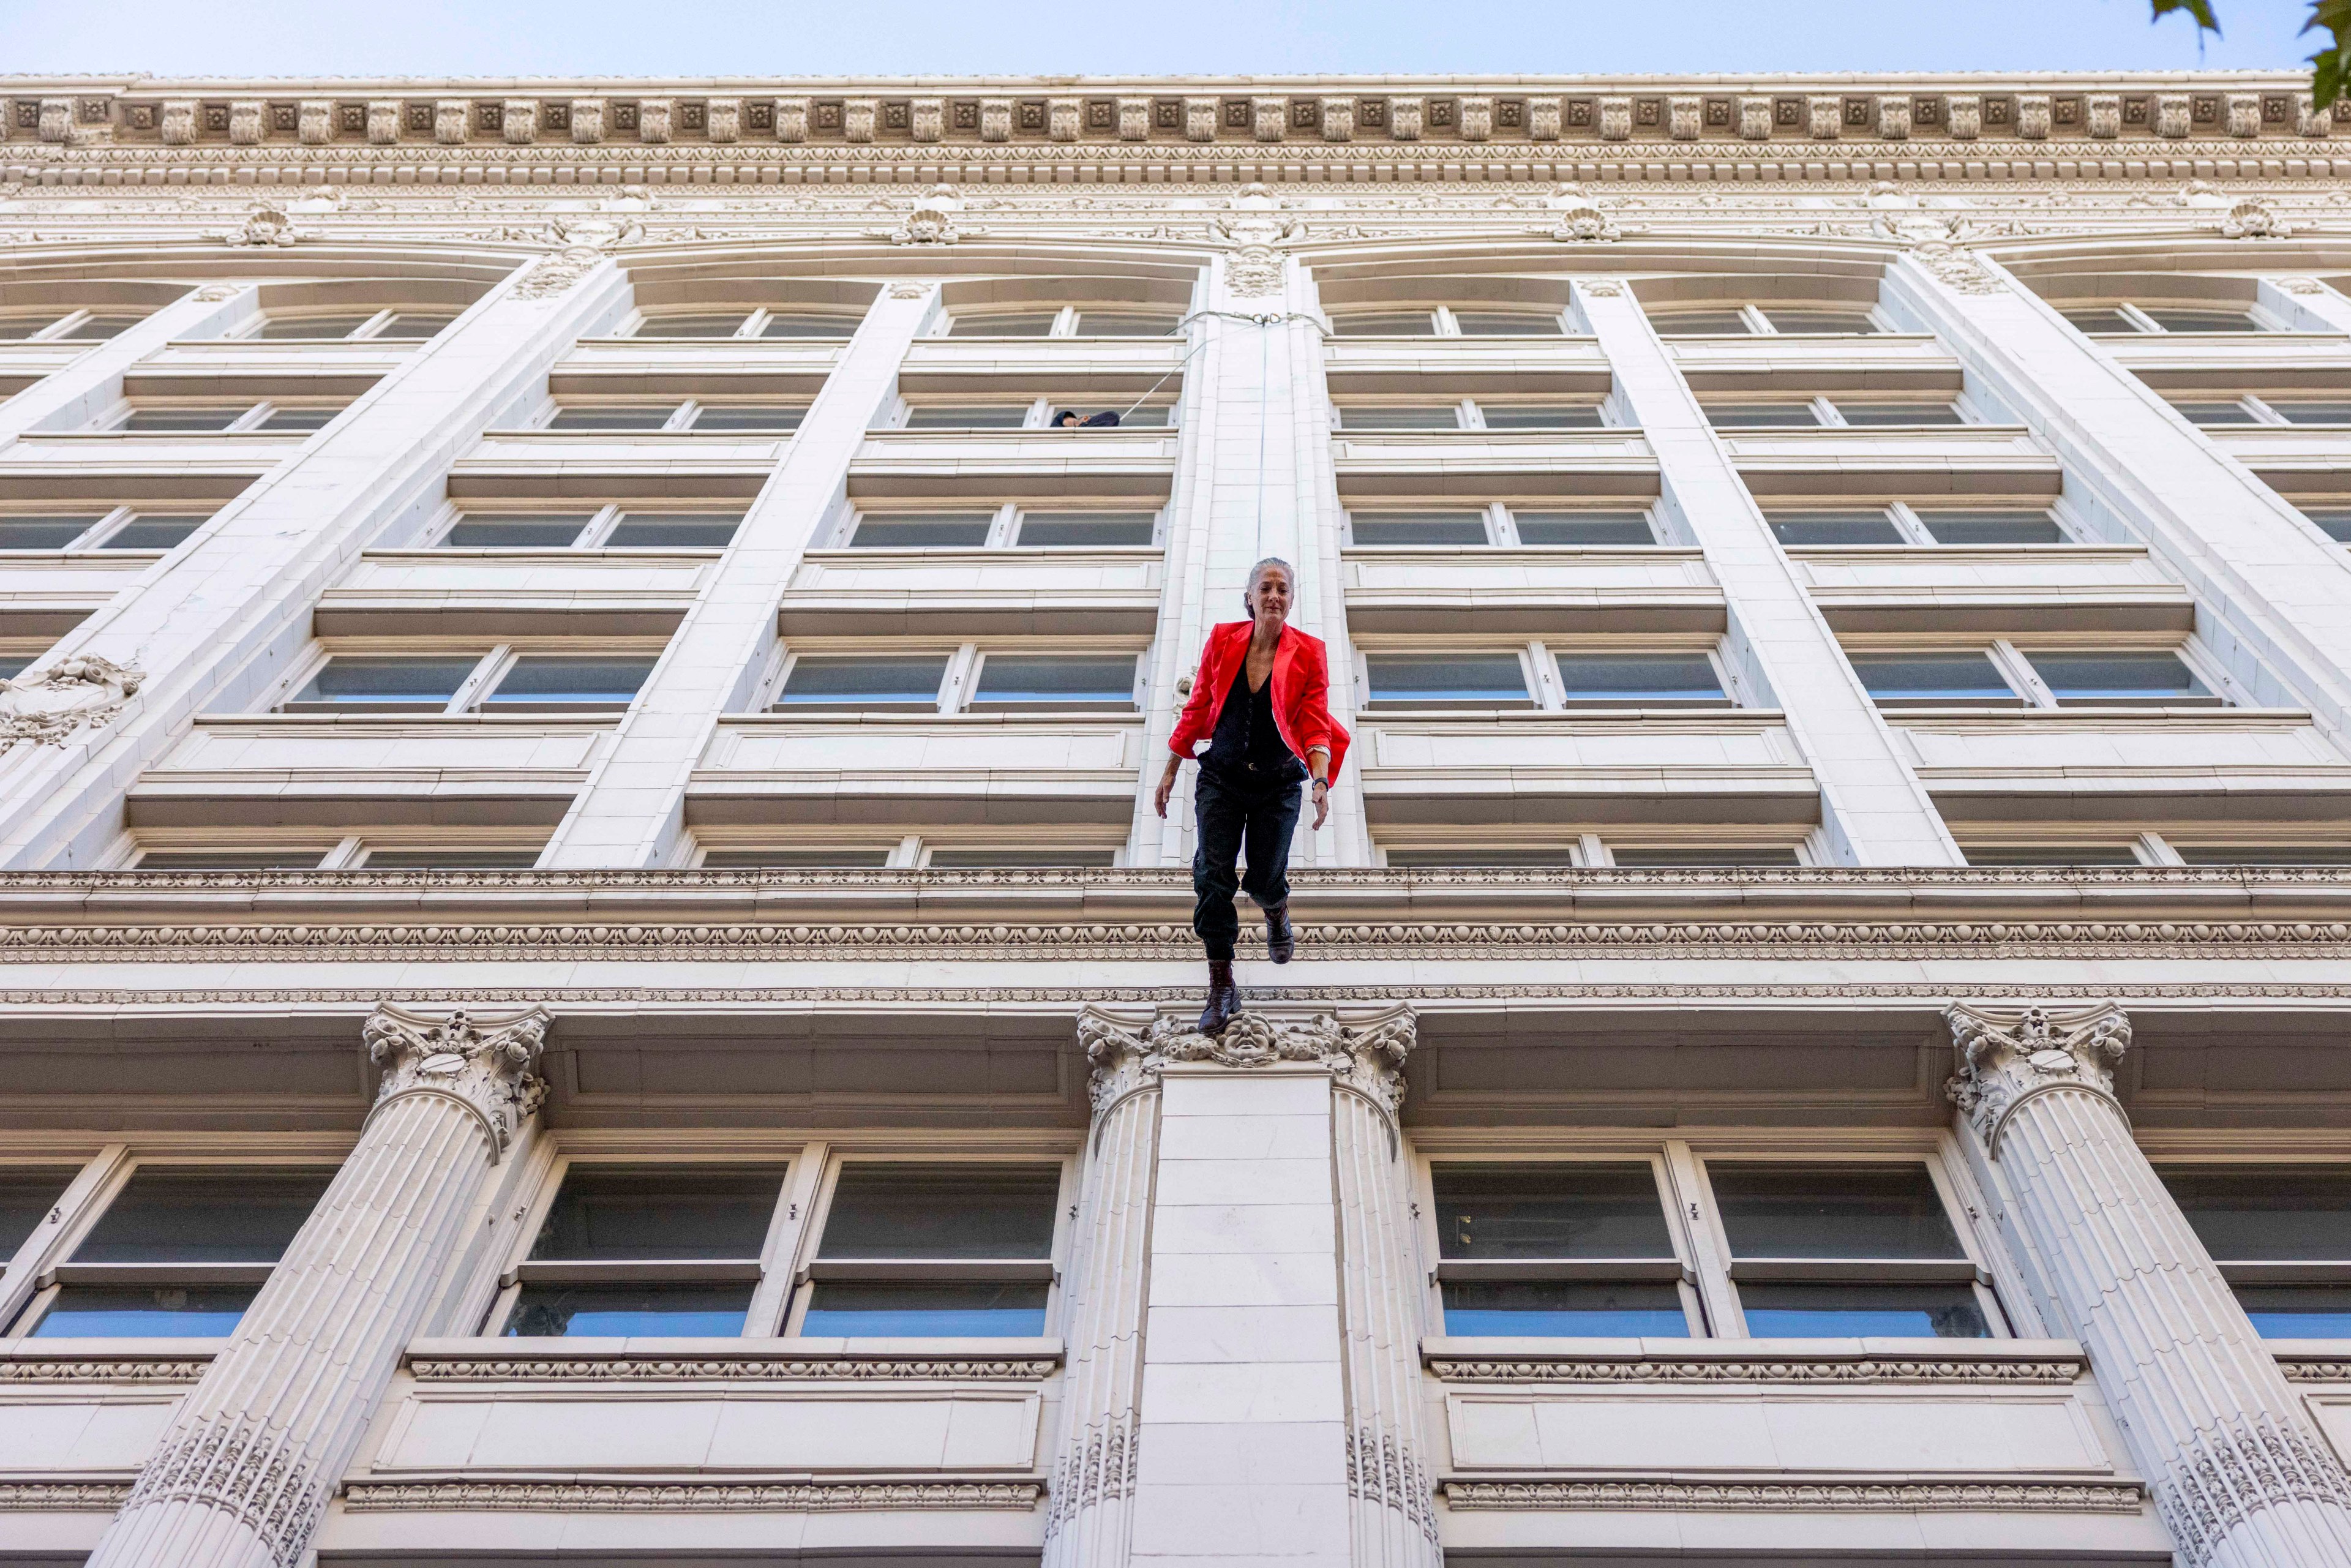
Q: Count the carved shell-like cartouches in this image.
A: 4